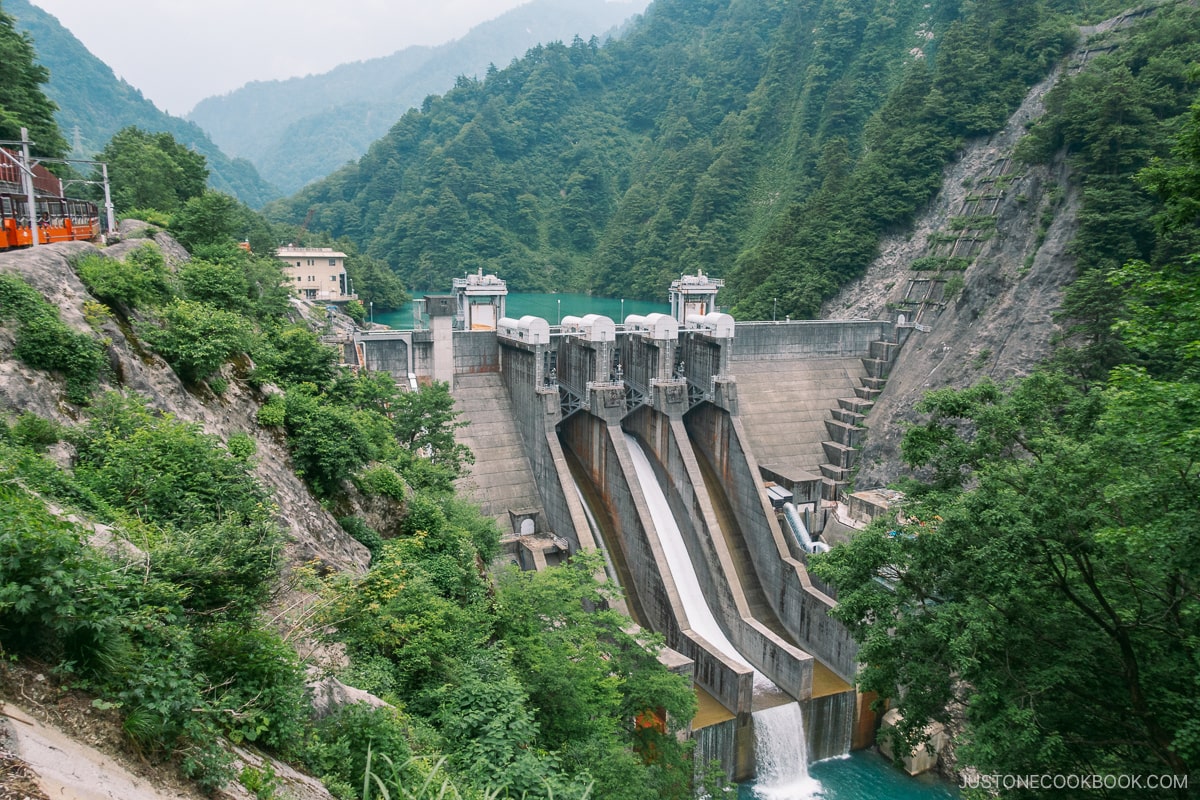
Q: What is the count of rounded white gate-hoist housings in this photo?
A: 4